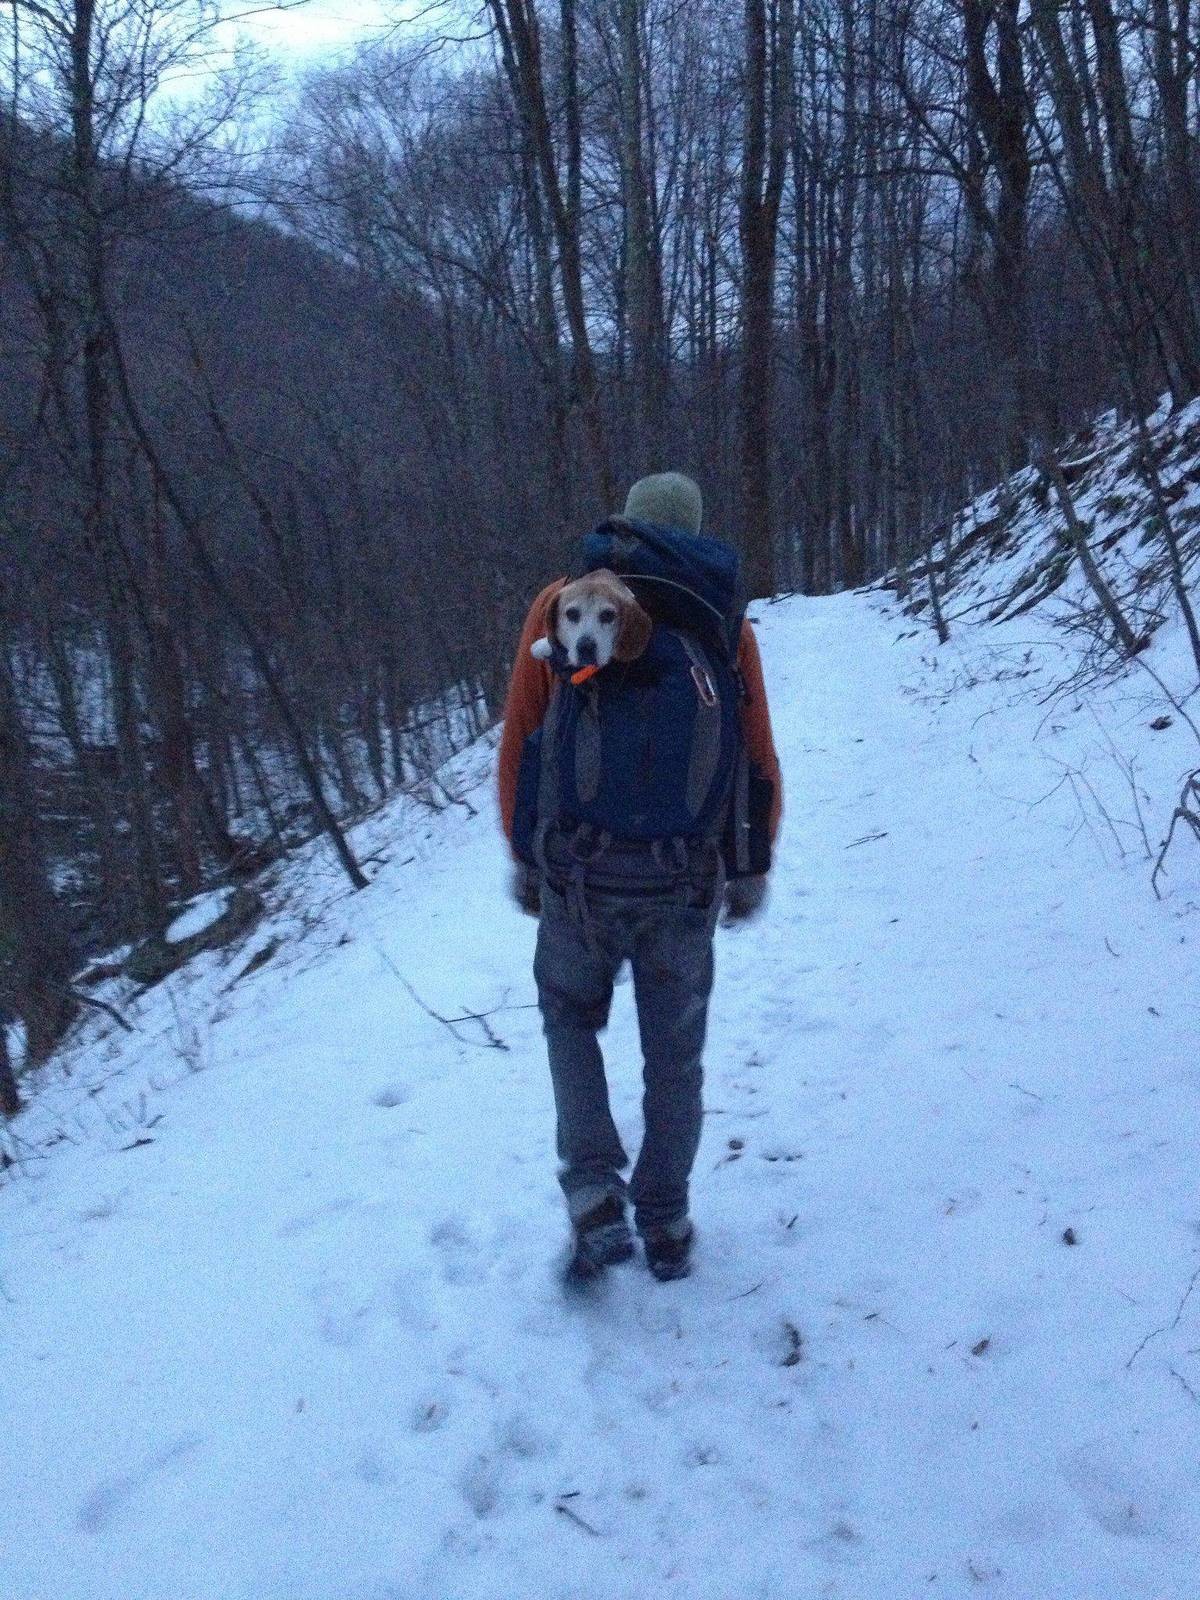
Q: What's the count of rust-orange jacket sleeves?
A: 2